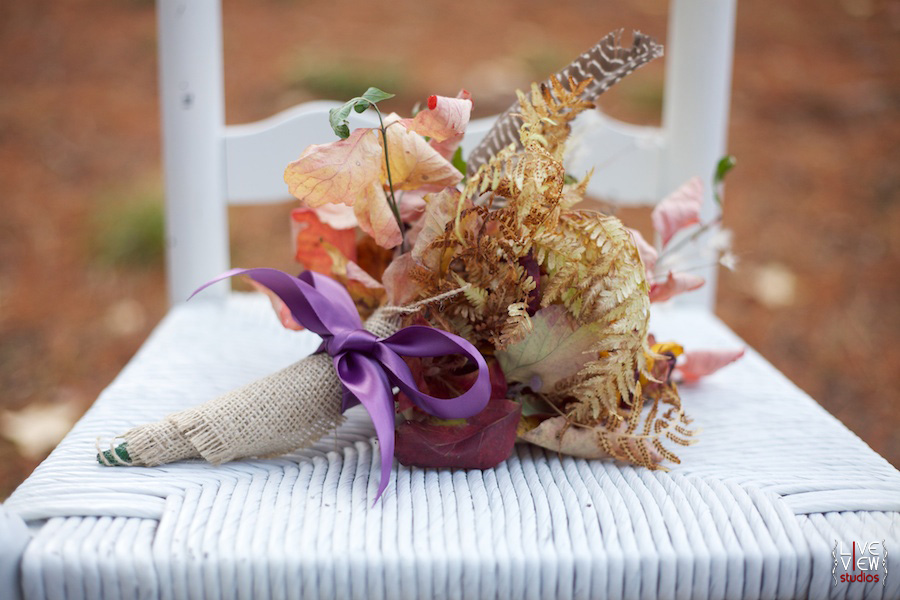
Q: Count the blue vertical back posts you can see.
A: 0